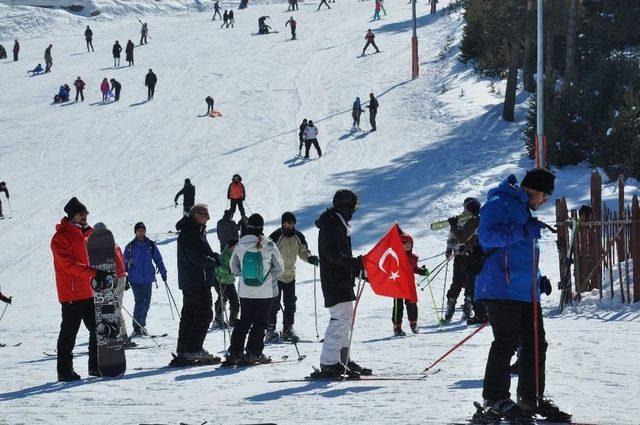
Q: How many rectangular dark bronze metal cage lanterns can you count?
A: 0